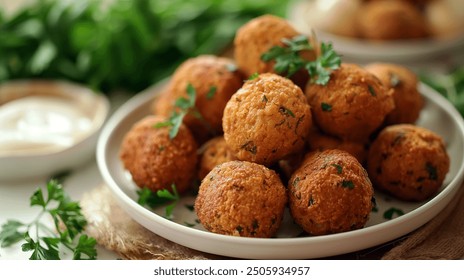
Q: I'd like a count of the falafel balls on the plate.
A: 11